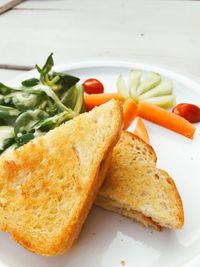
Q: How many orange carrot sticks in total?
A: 4